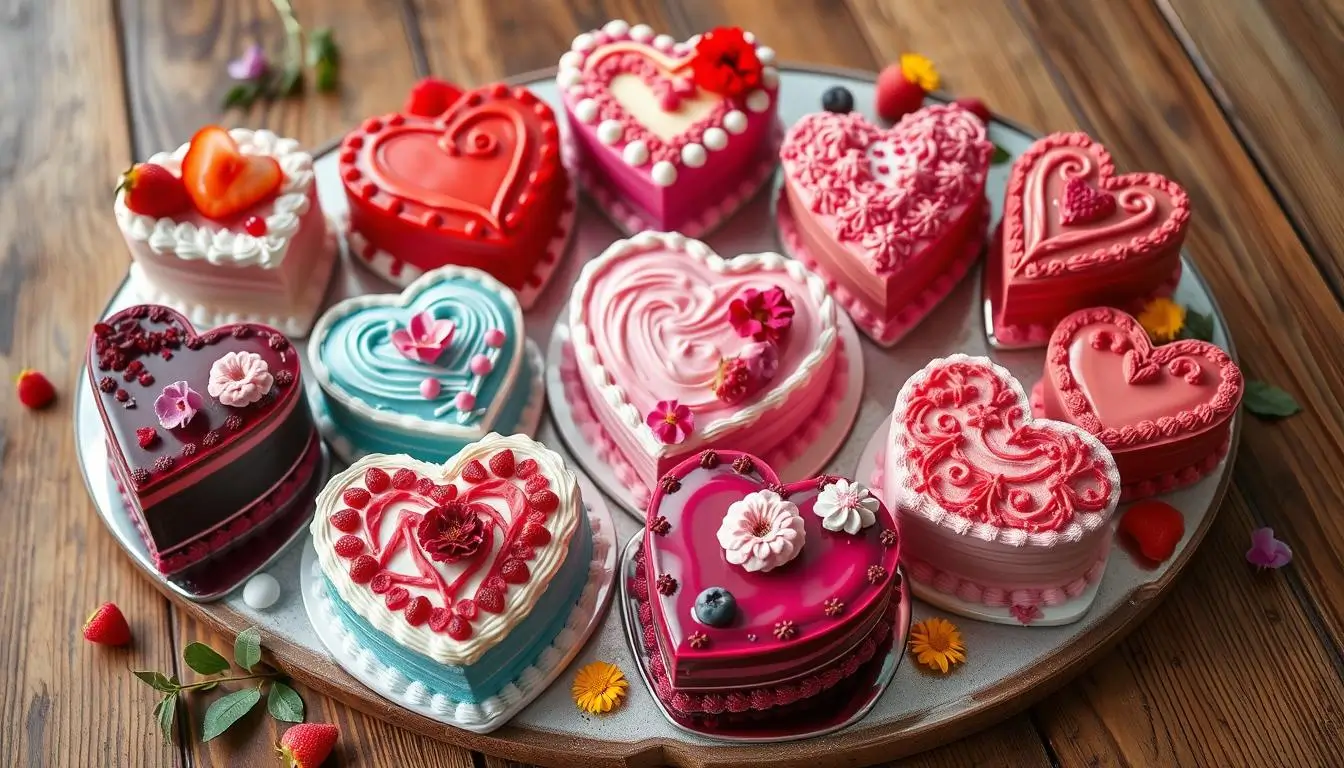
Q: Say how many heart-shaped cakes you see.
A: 12